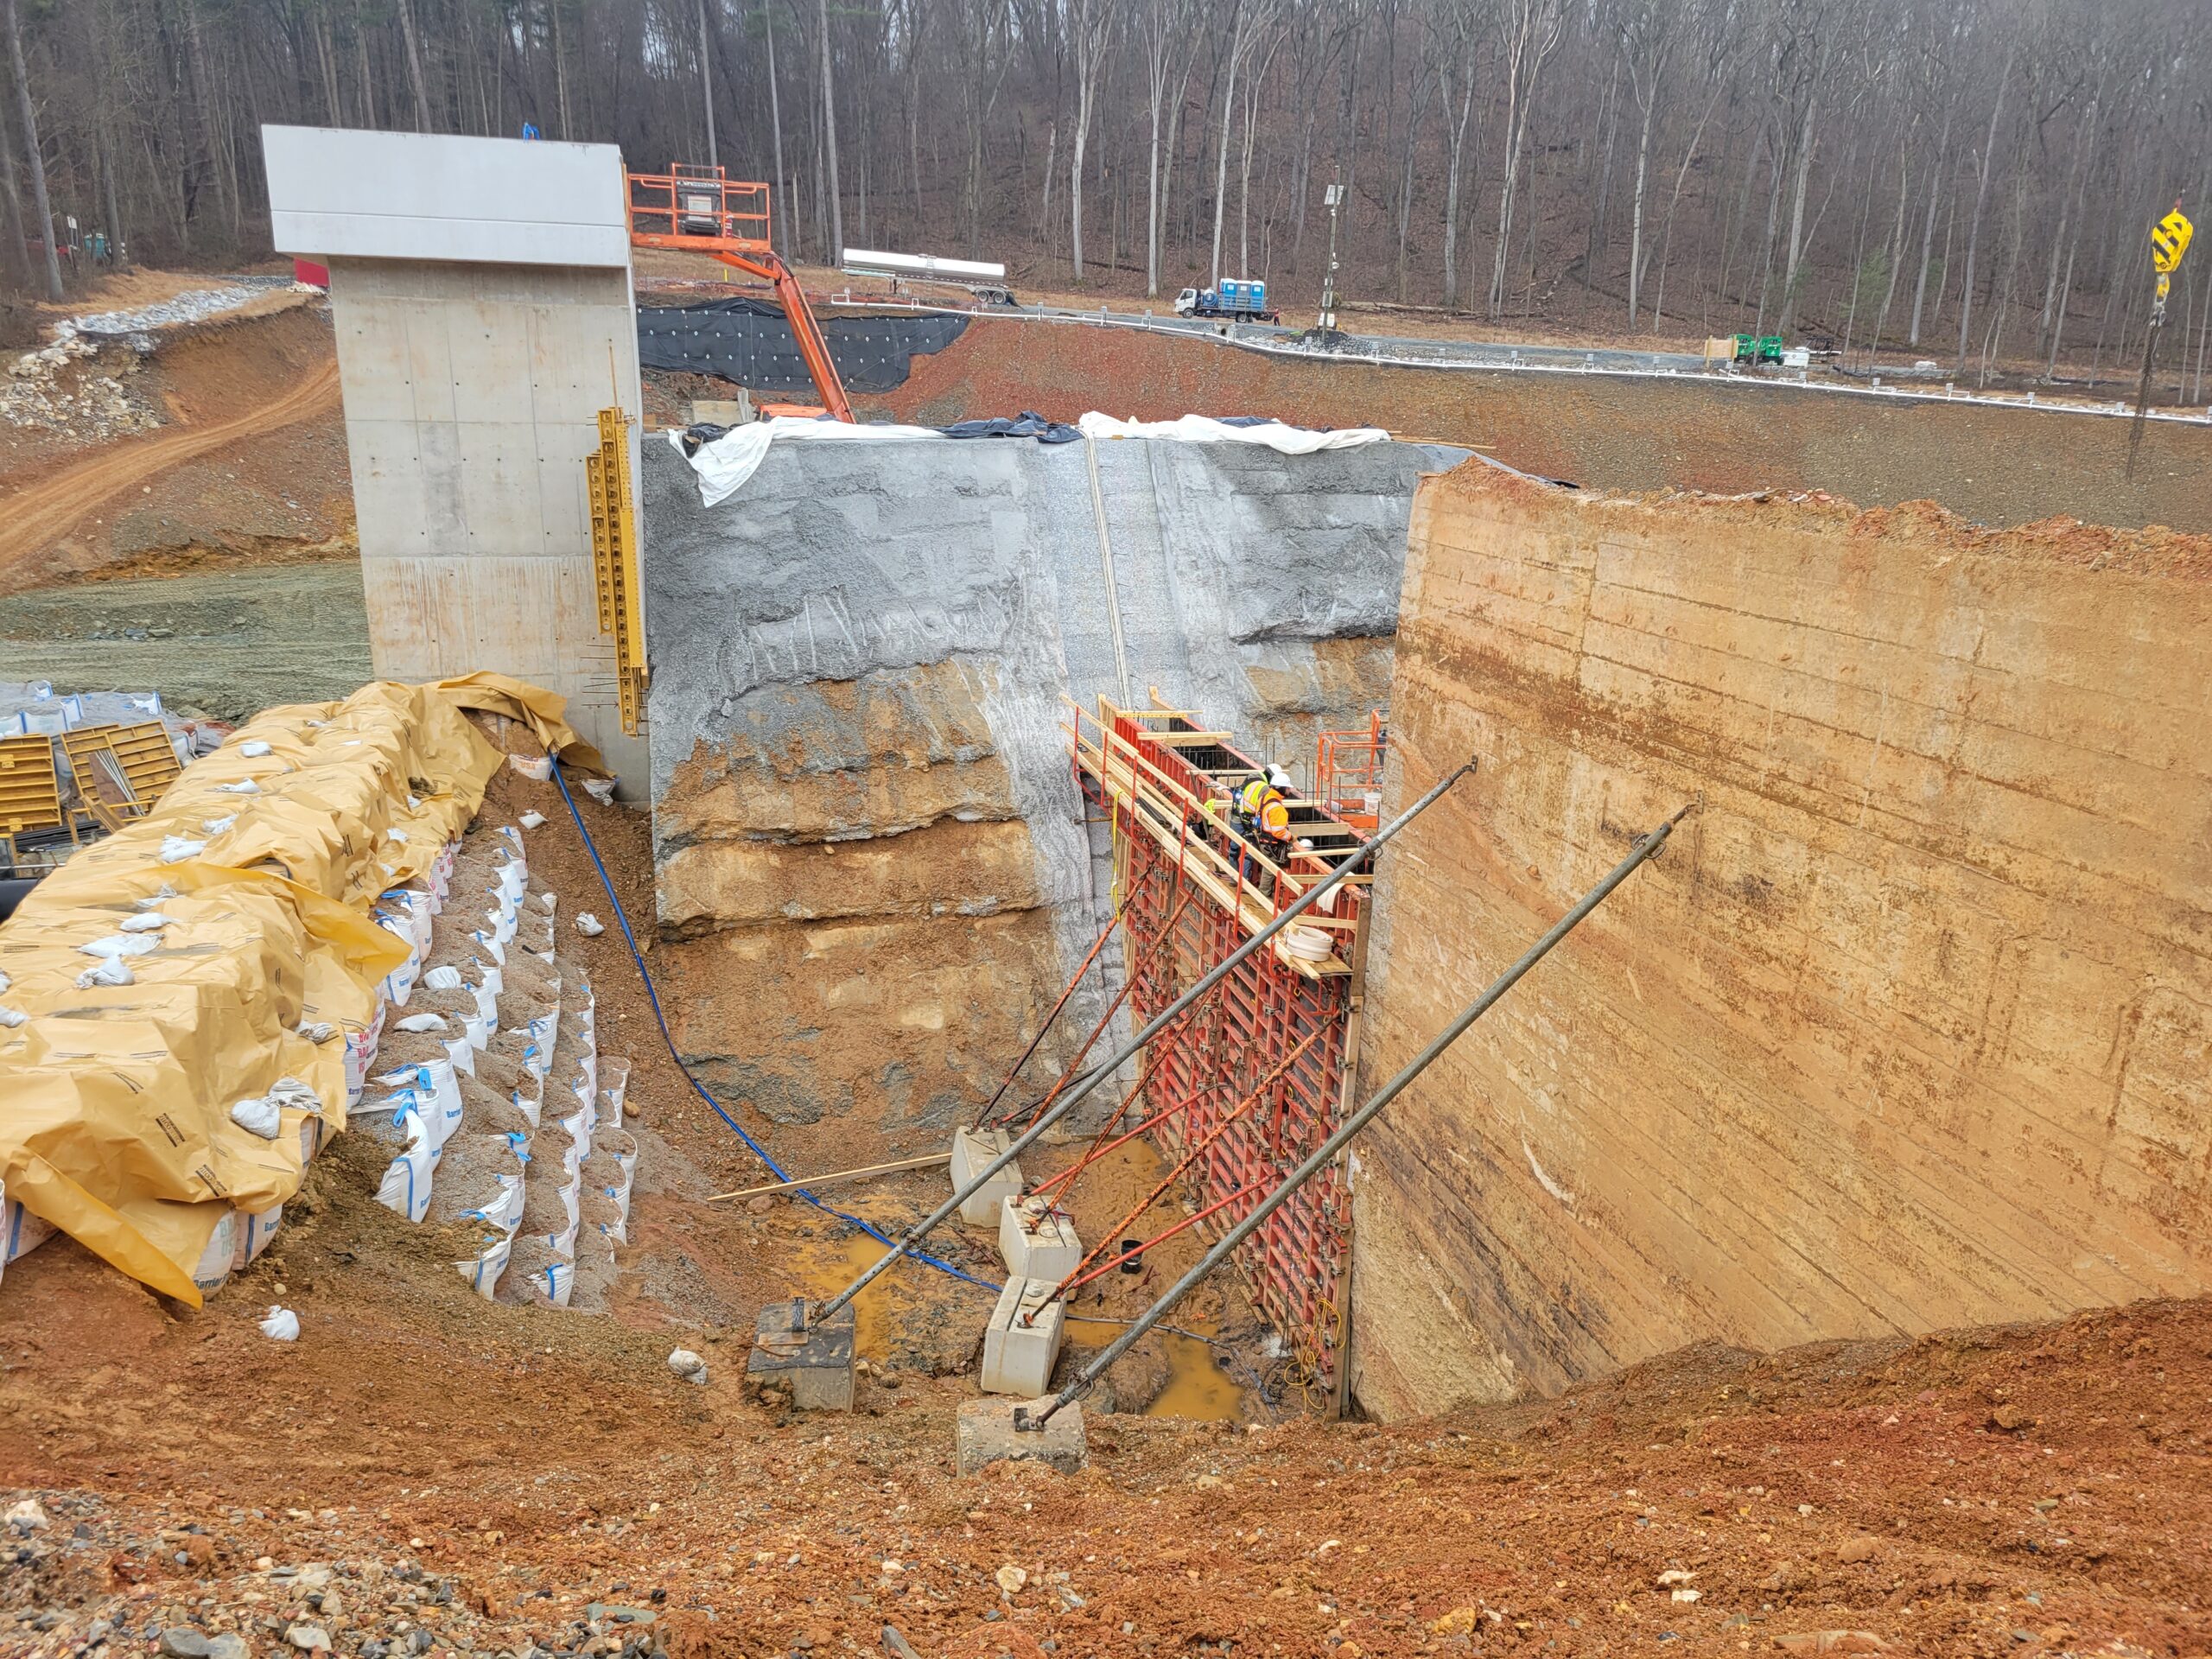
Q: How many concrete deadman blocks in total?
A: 5